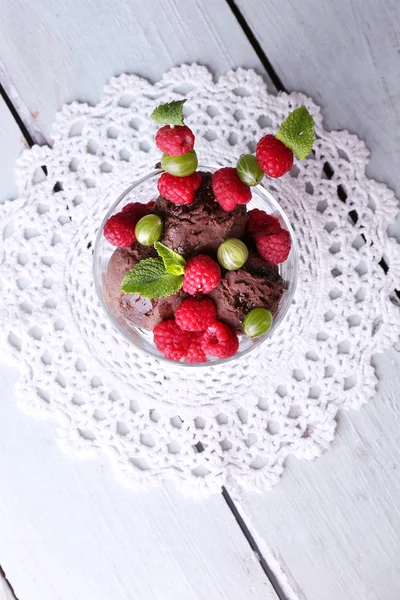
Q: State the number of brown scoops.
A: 3